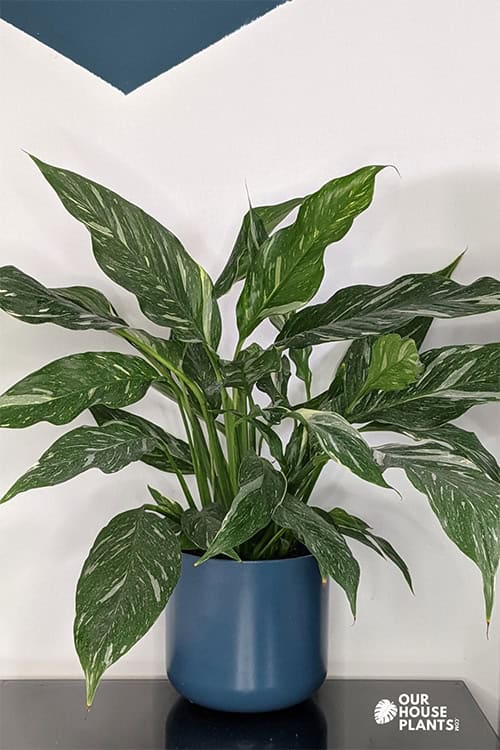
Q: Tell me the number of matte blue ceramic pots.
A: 1